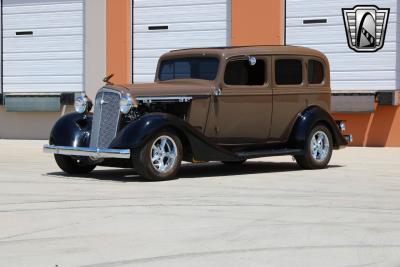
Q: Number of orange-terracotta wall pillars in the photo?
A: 2